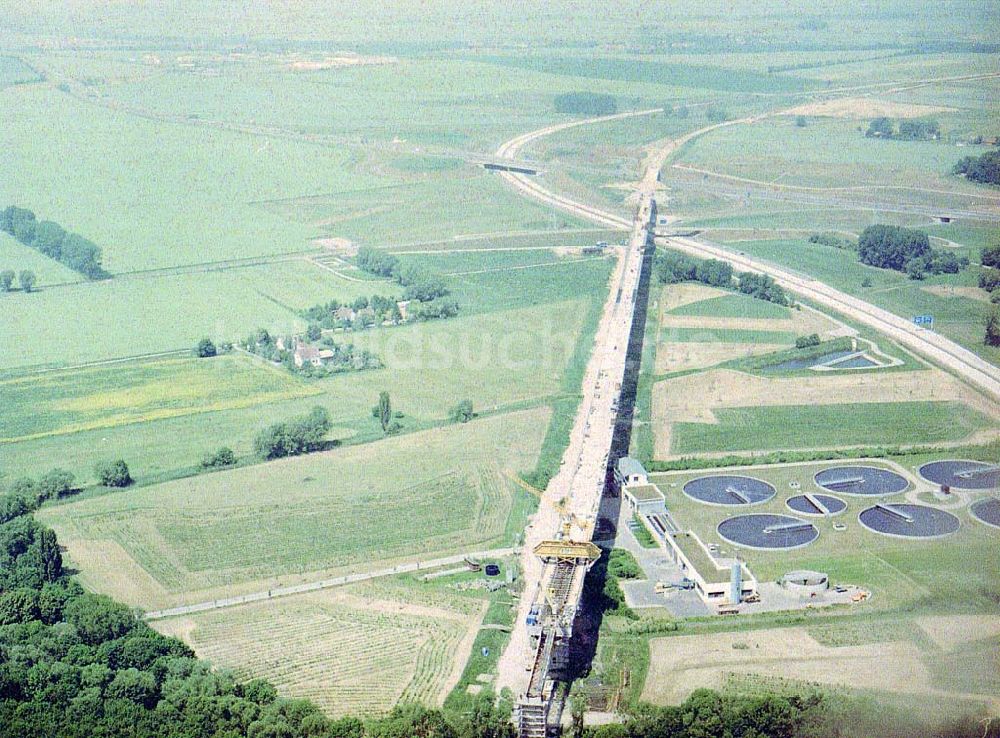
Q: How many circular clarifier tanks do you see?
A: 7